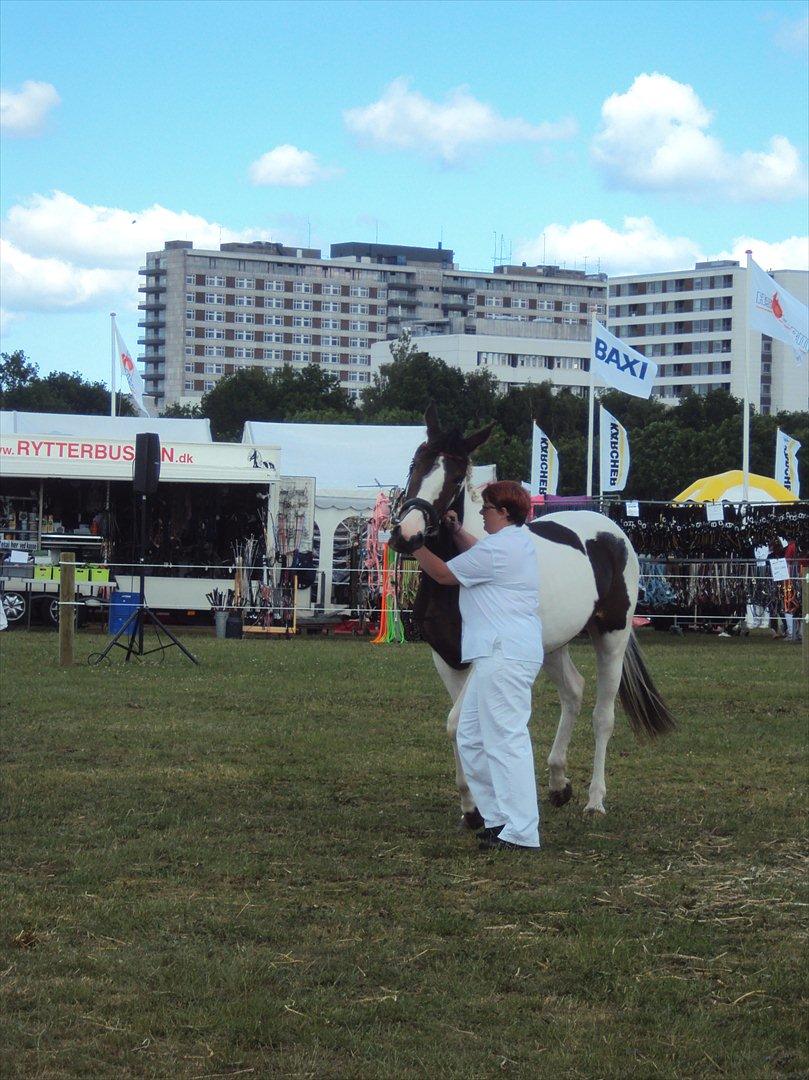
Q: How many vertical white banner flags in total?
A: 3